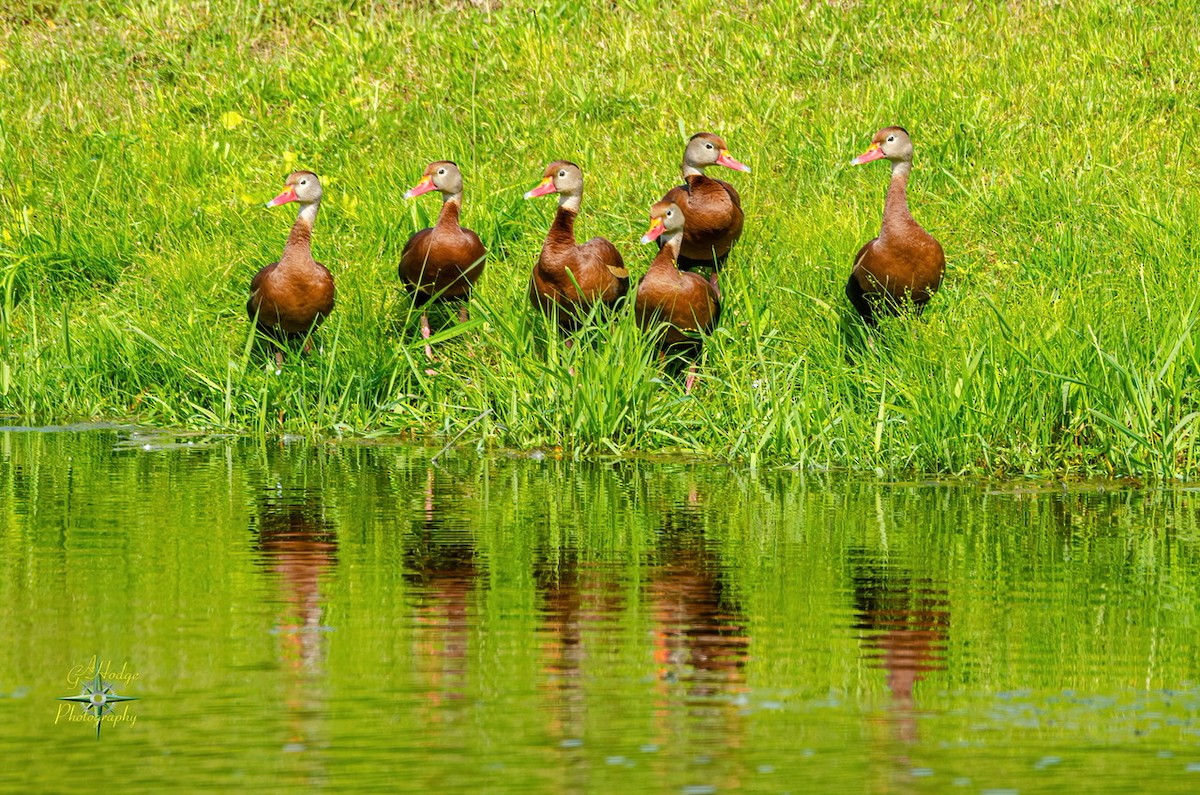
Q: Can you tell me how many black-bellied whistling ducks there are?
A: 6